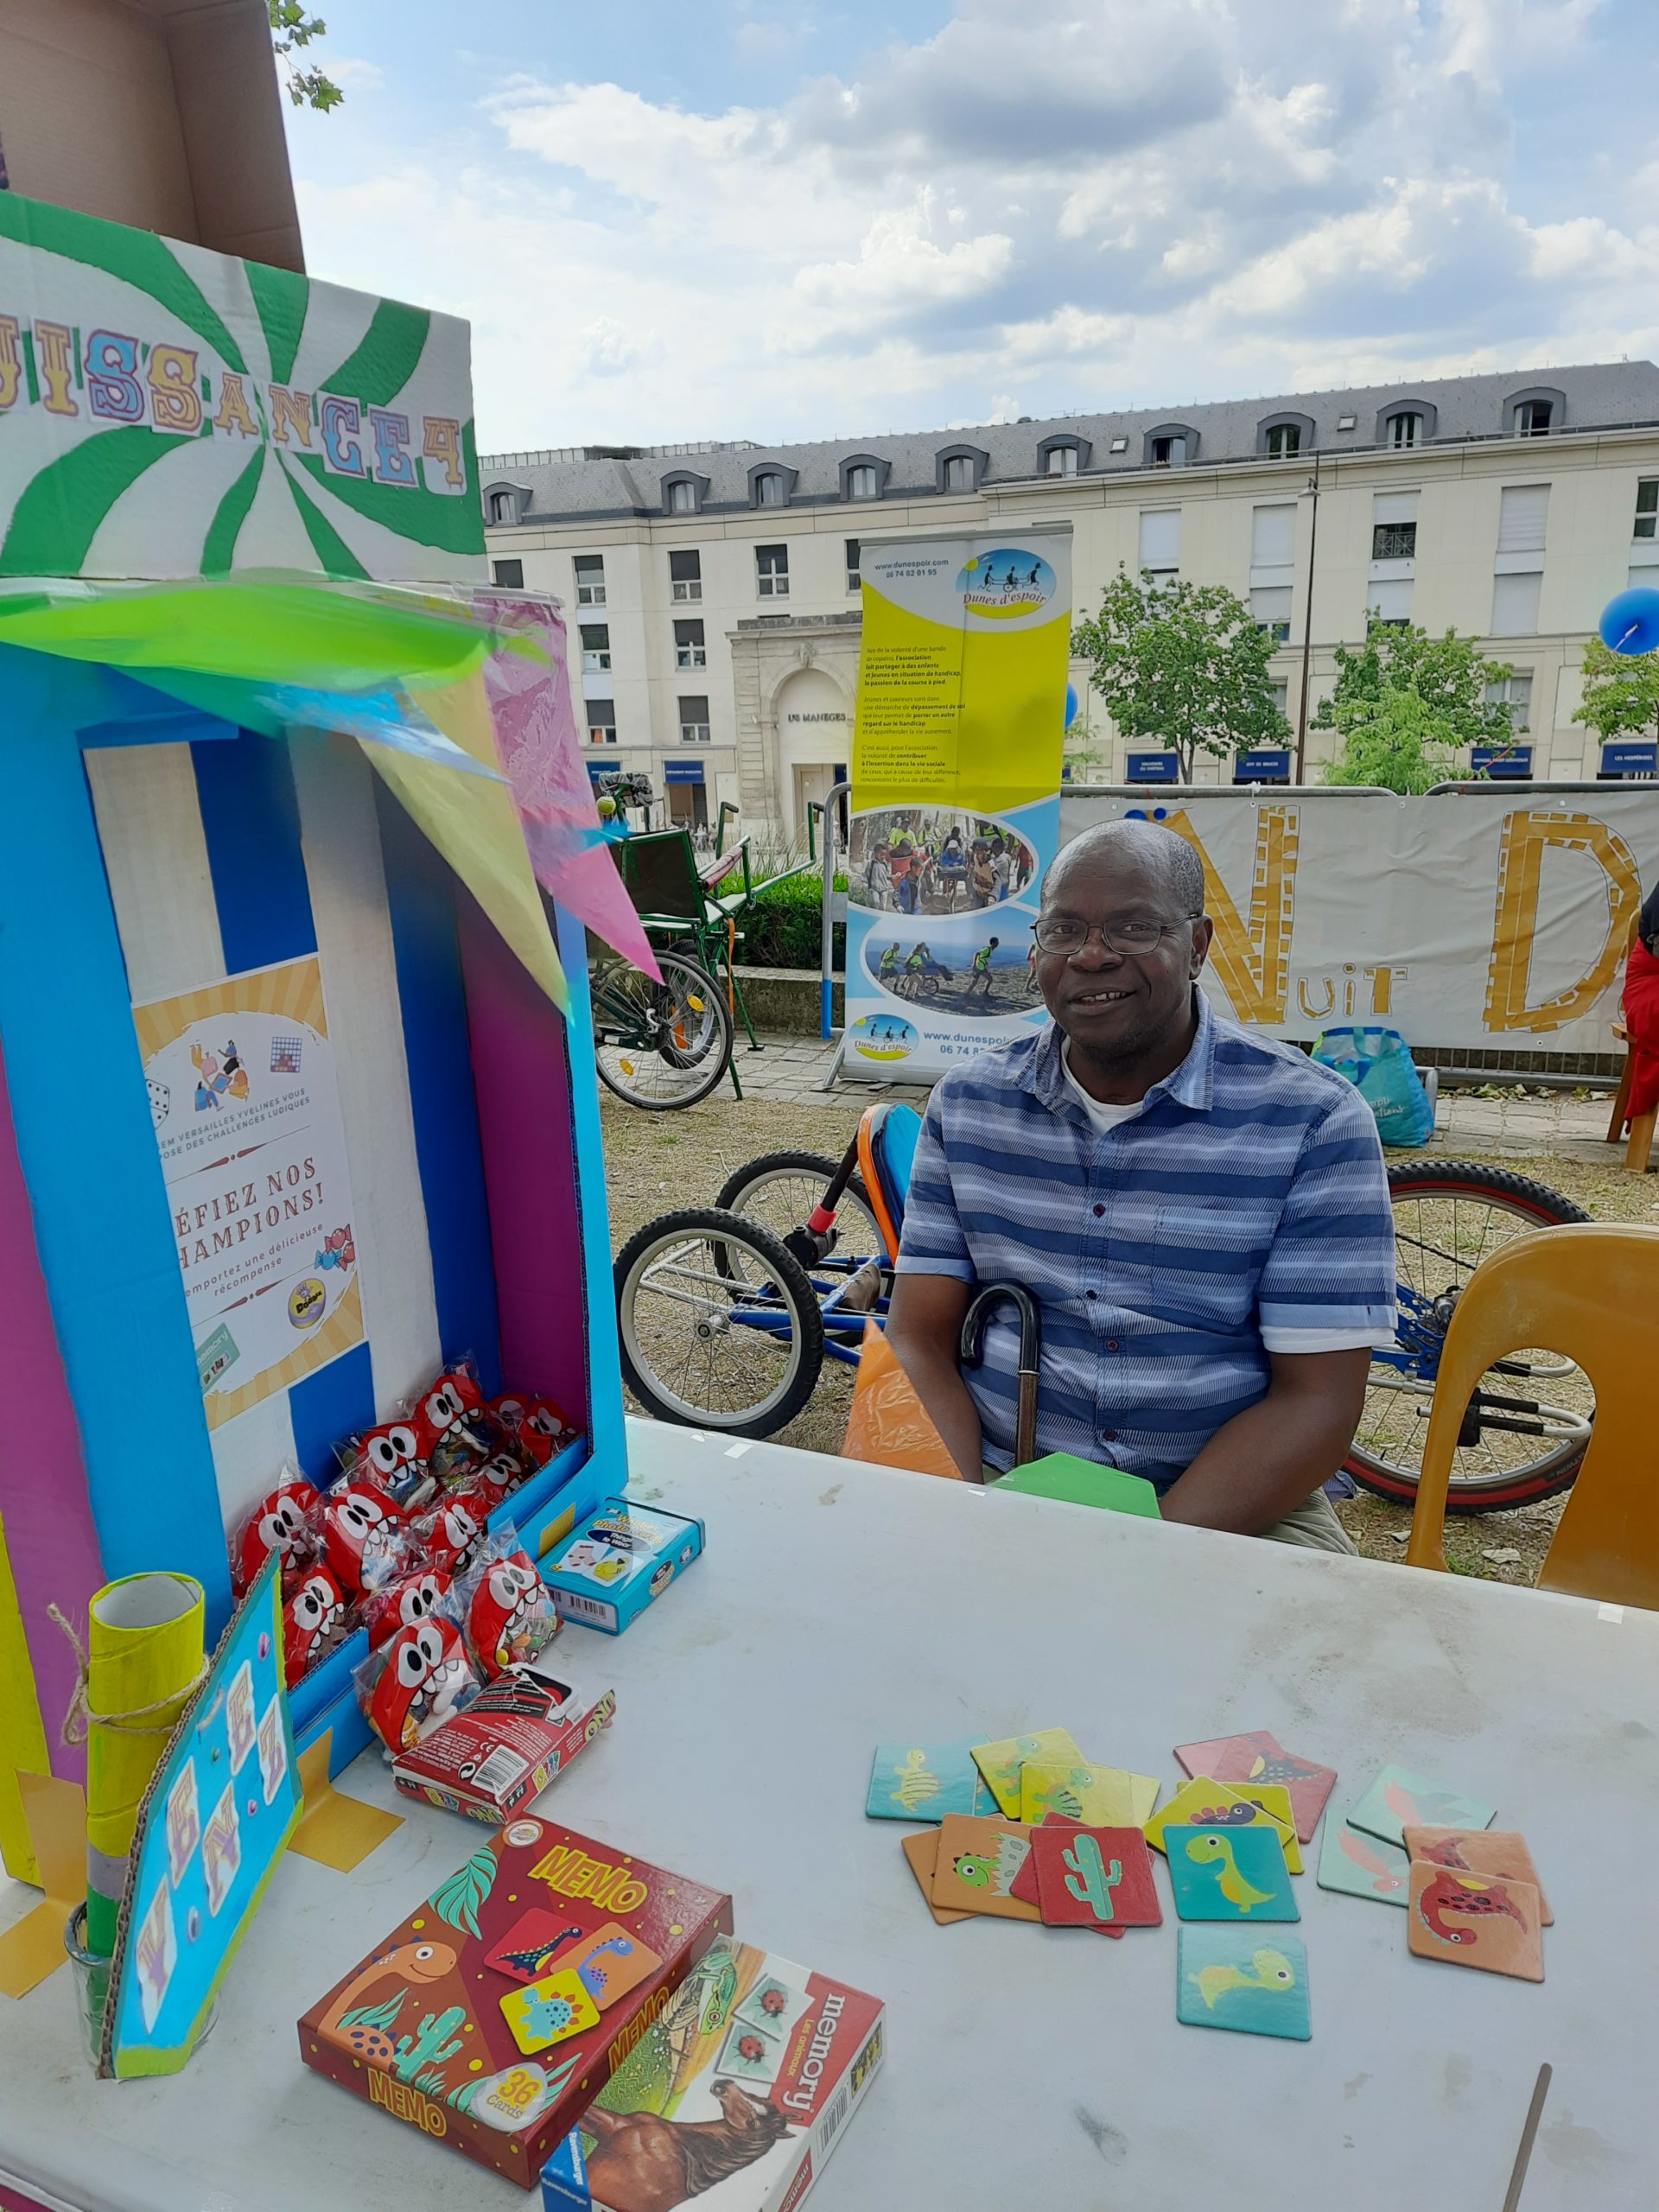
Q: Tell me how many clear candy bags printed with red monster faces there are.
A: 12